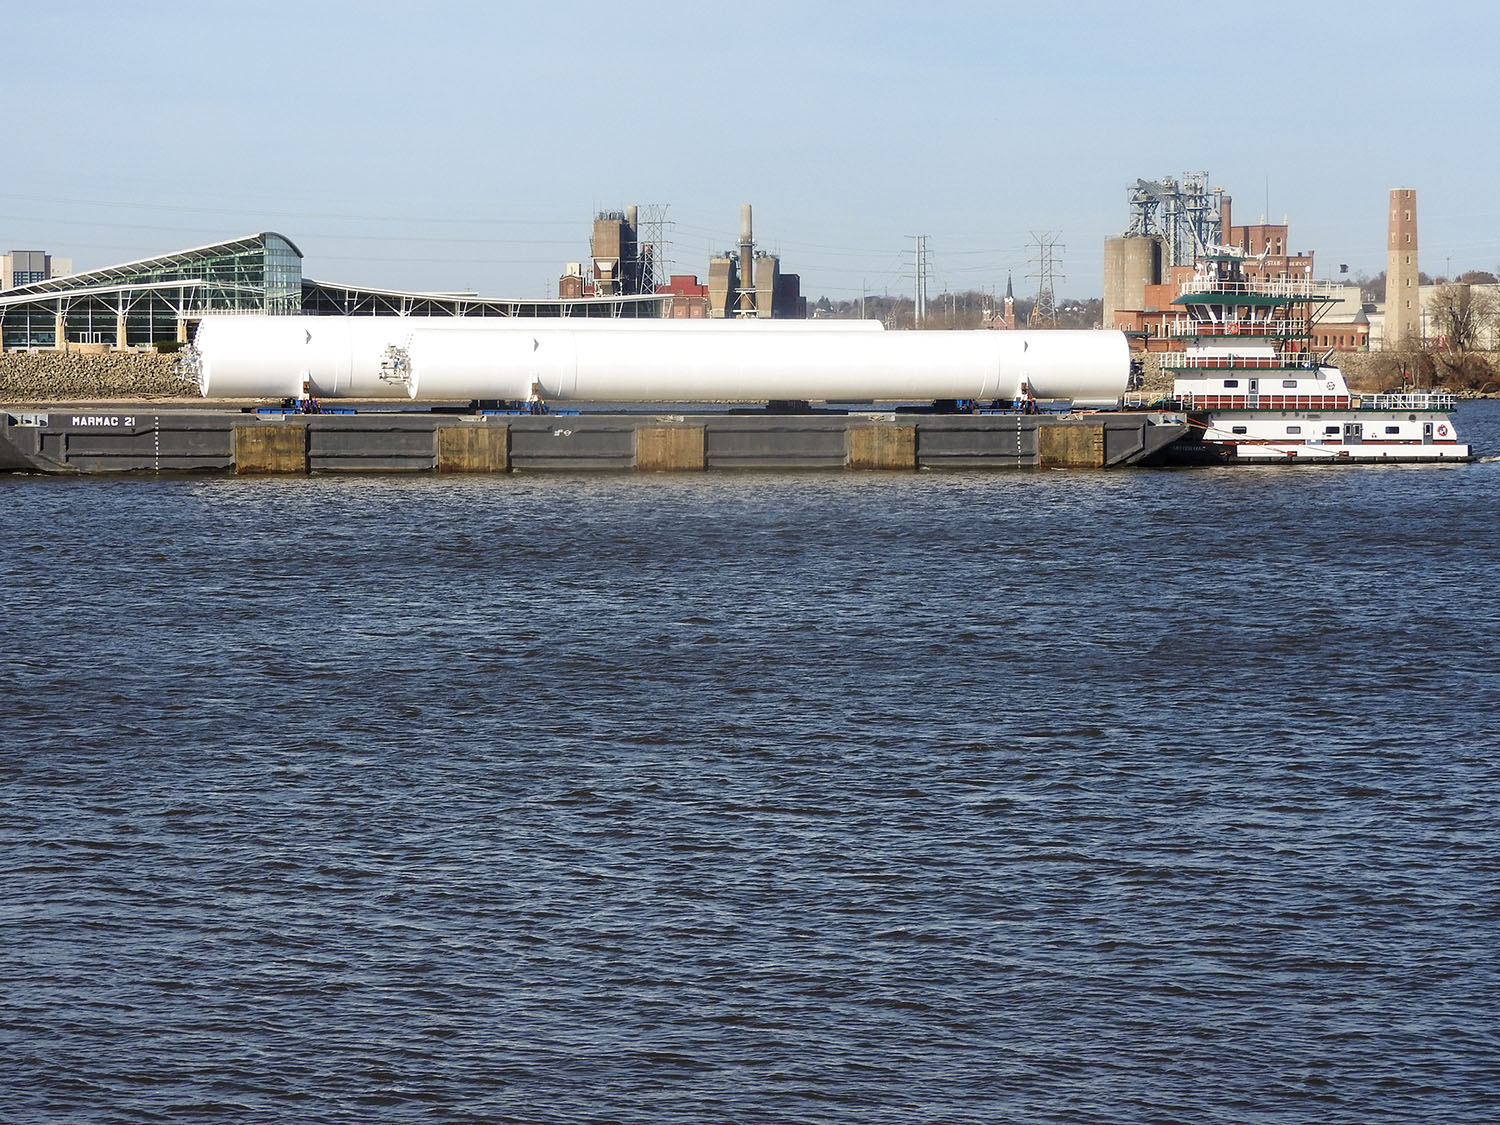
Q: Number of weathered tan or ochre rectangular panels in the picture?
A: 5